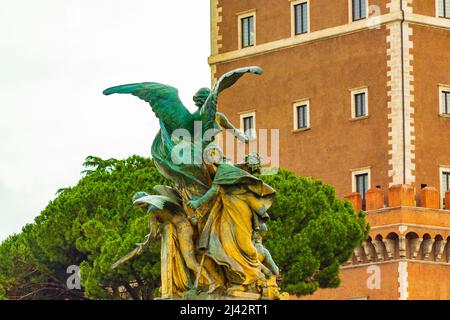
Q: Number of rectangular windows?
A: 10